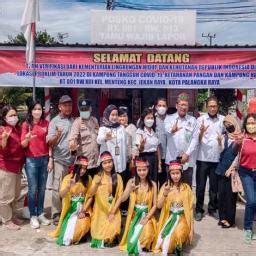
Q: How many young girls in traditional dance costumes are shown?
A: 4